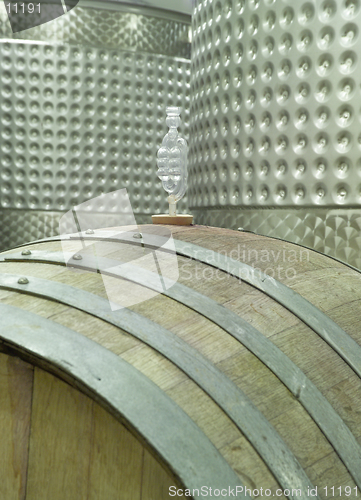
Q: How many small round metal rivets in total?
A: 5